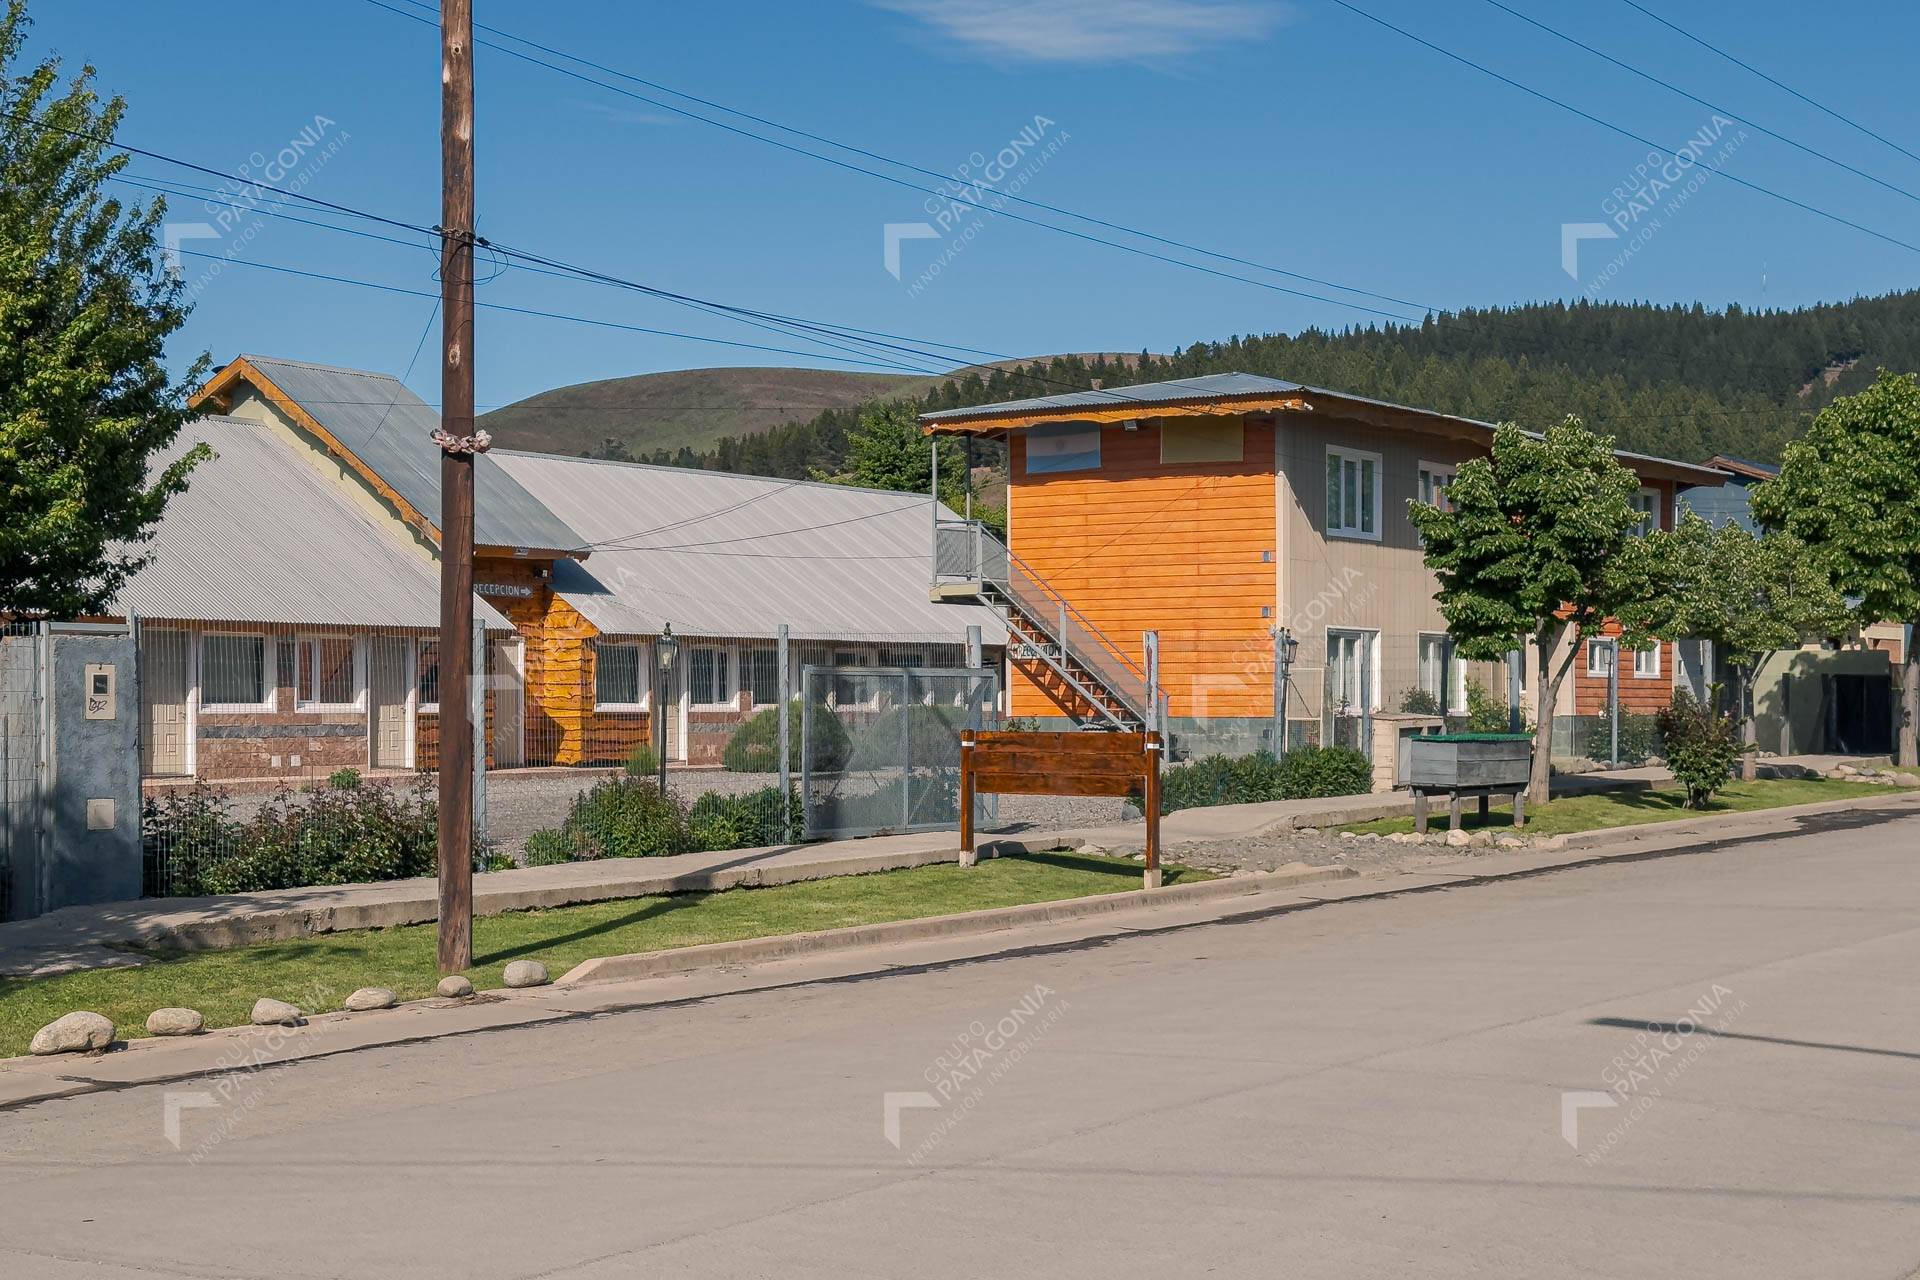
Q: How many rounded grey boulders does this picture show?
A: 6